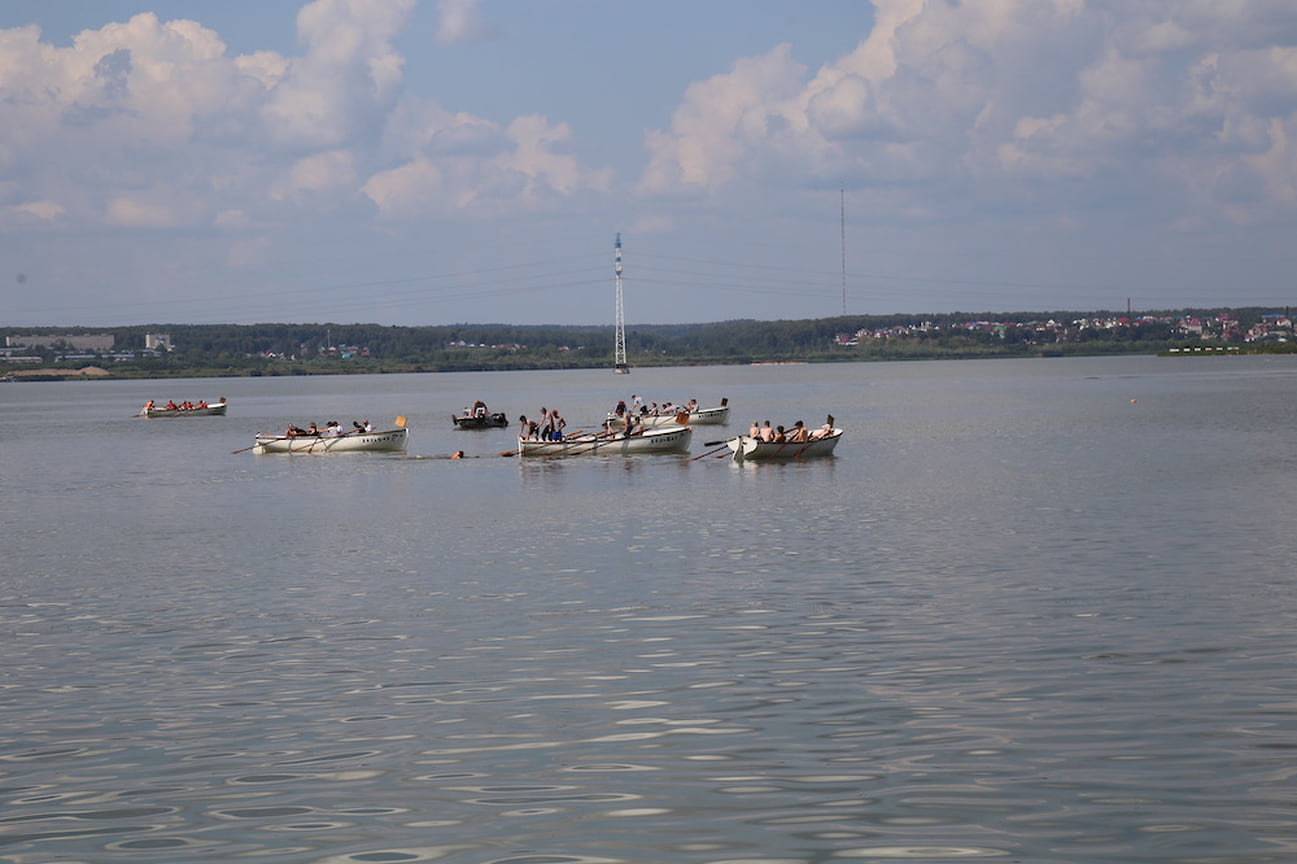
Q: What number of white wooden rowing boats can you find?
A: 5